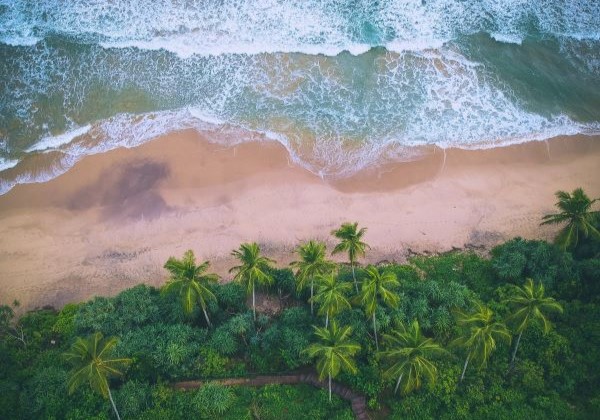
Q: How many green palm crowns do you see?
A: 12